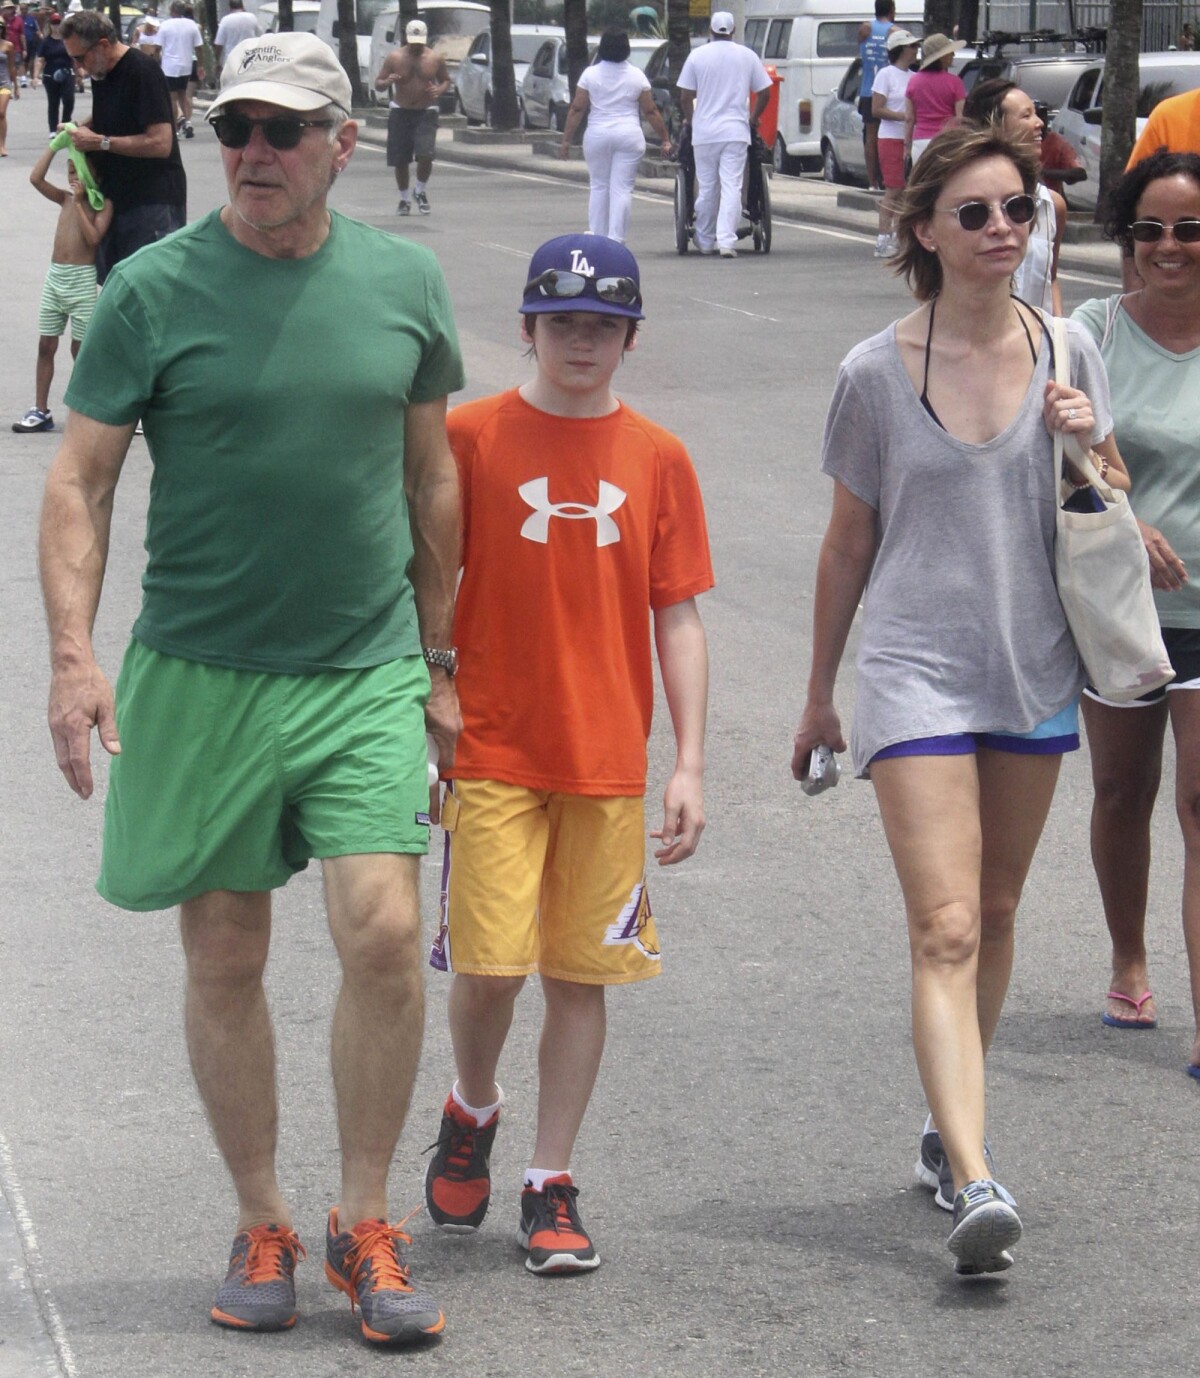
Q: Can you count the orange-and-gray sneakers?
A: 2